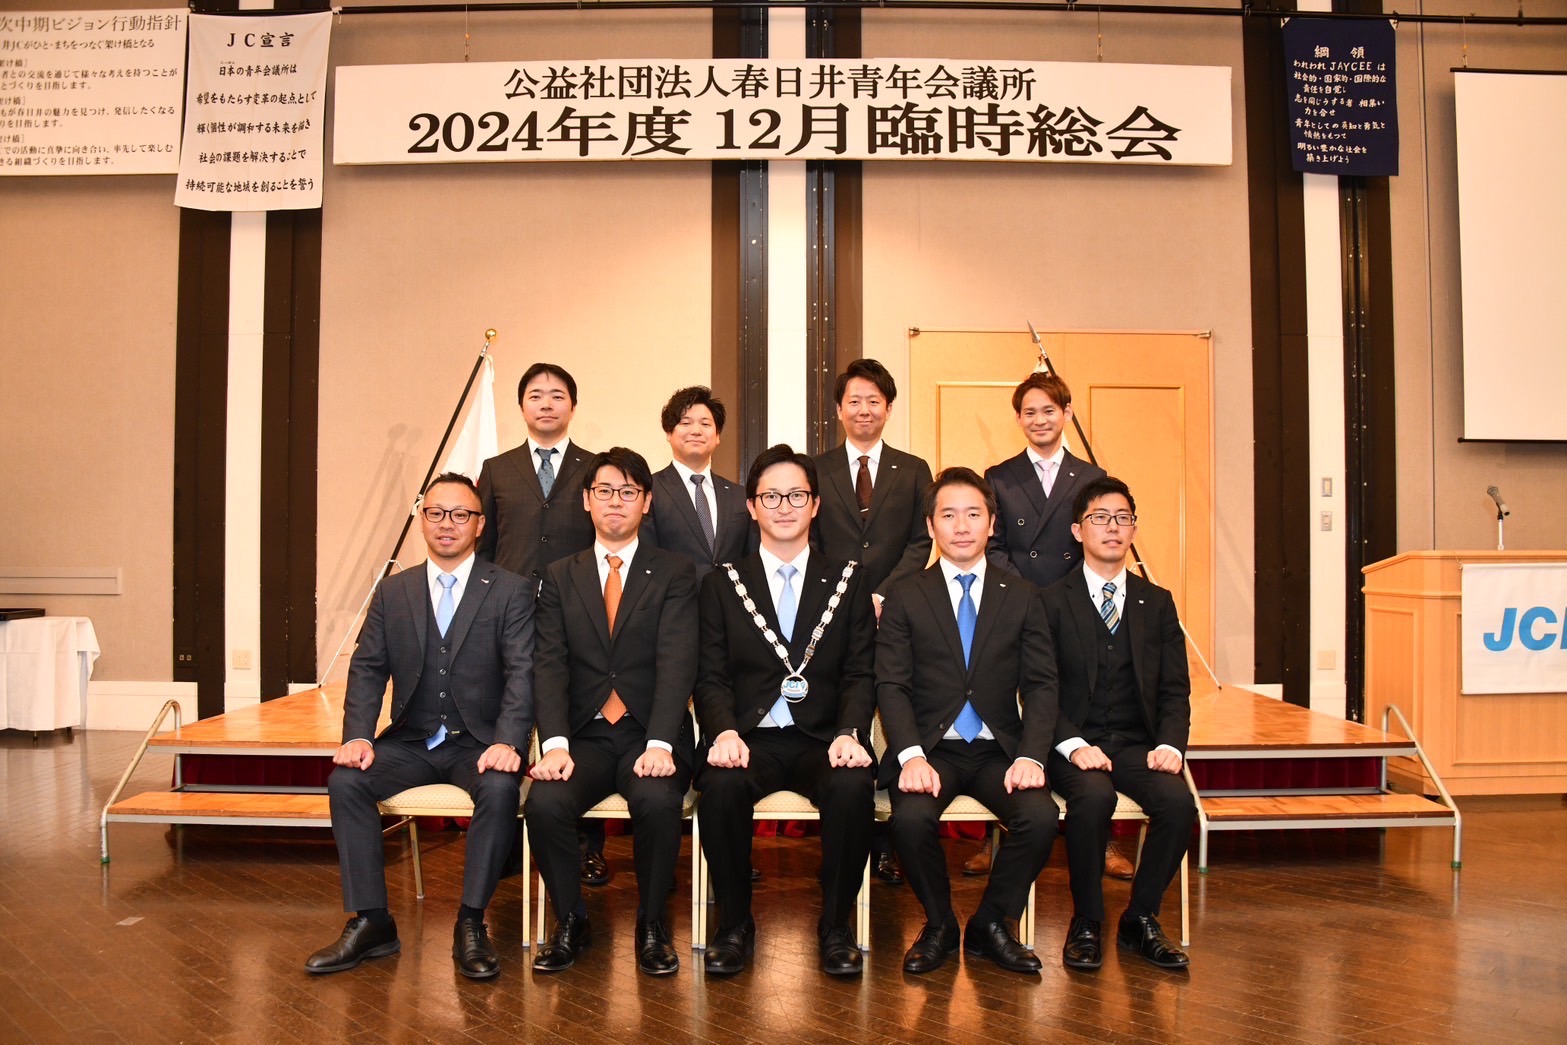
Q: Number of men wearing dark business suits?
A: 9